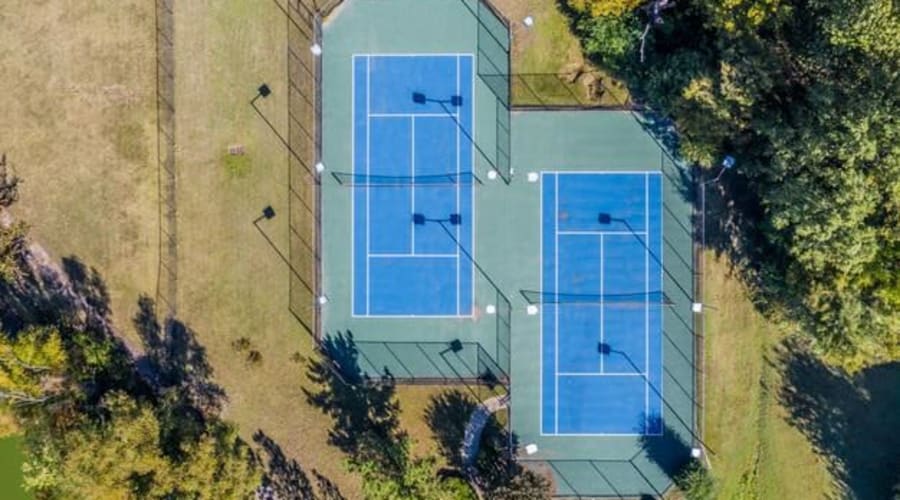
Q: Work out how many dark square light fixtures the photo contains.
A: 9